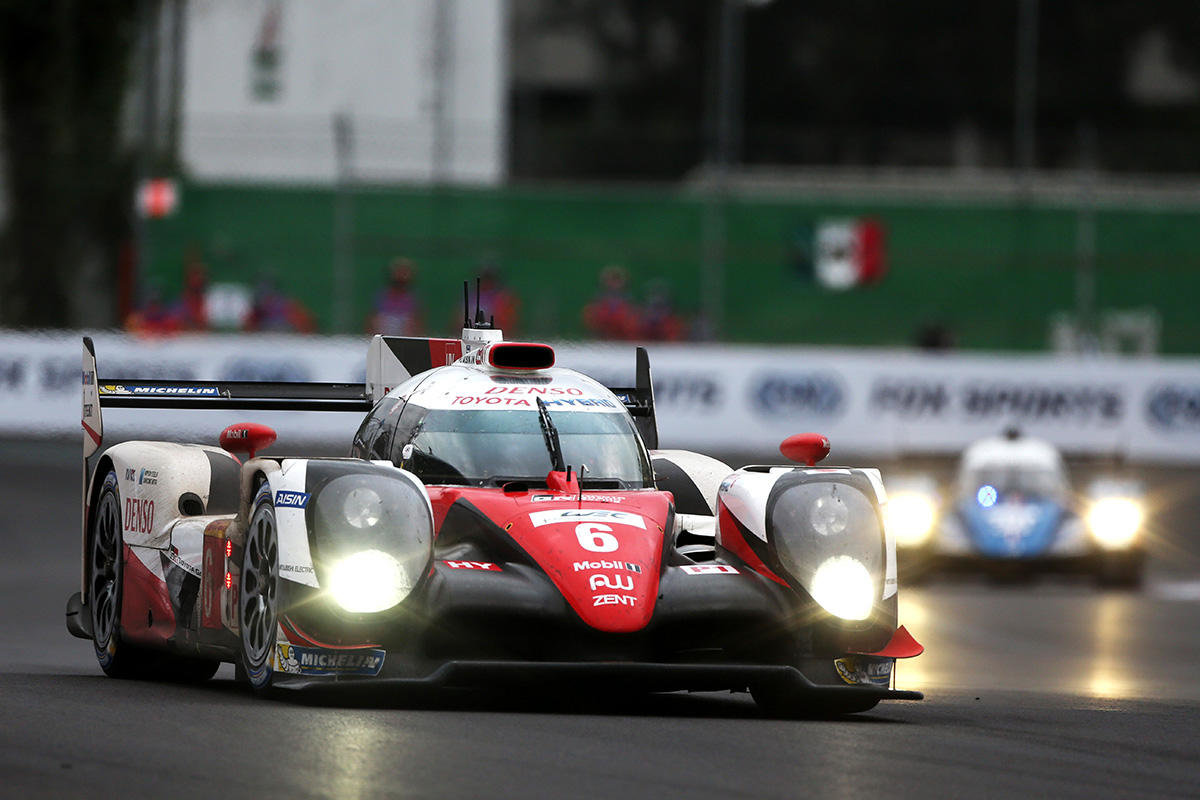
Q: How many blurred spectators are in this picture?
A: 7